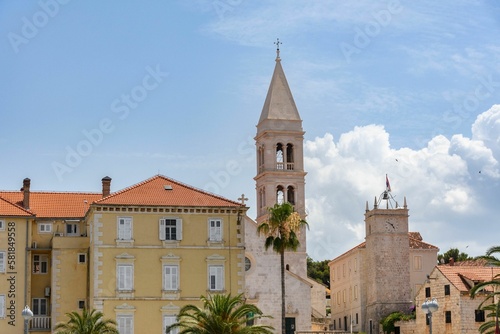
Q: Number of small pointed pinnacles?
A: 4